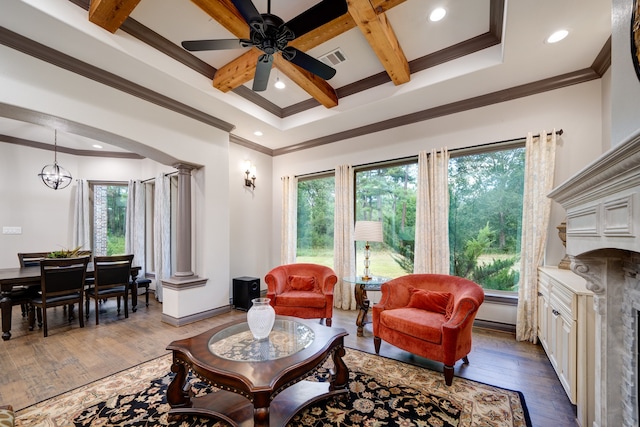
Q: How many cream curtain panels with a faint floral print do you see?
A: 4